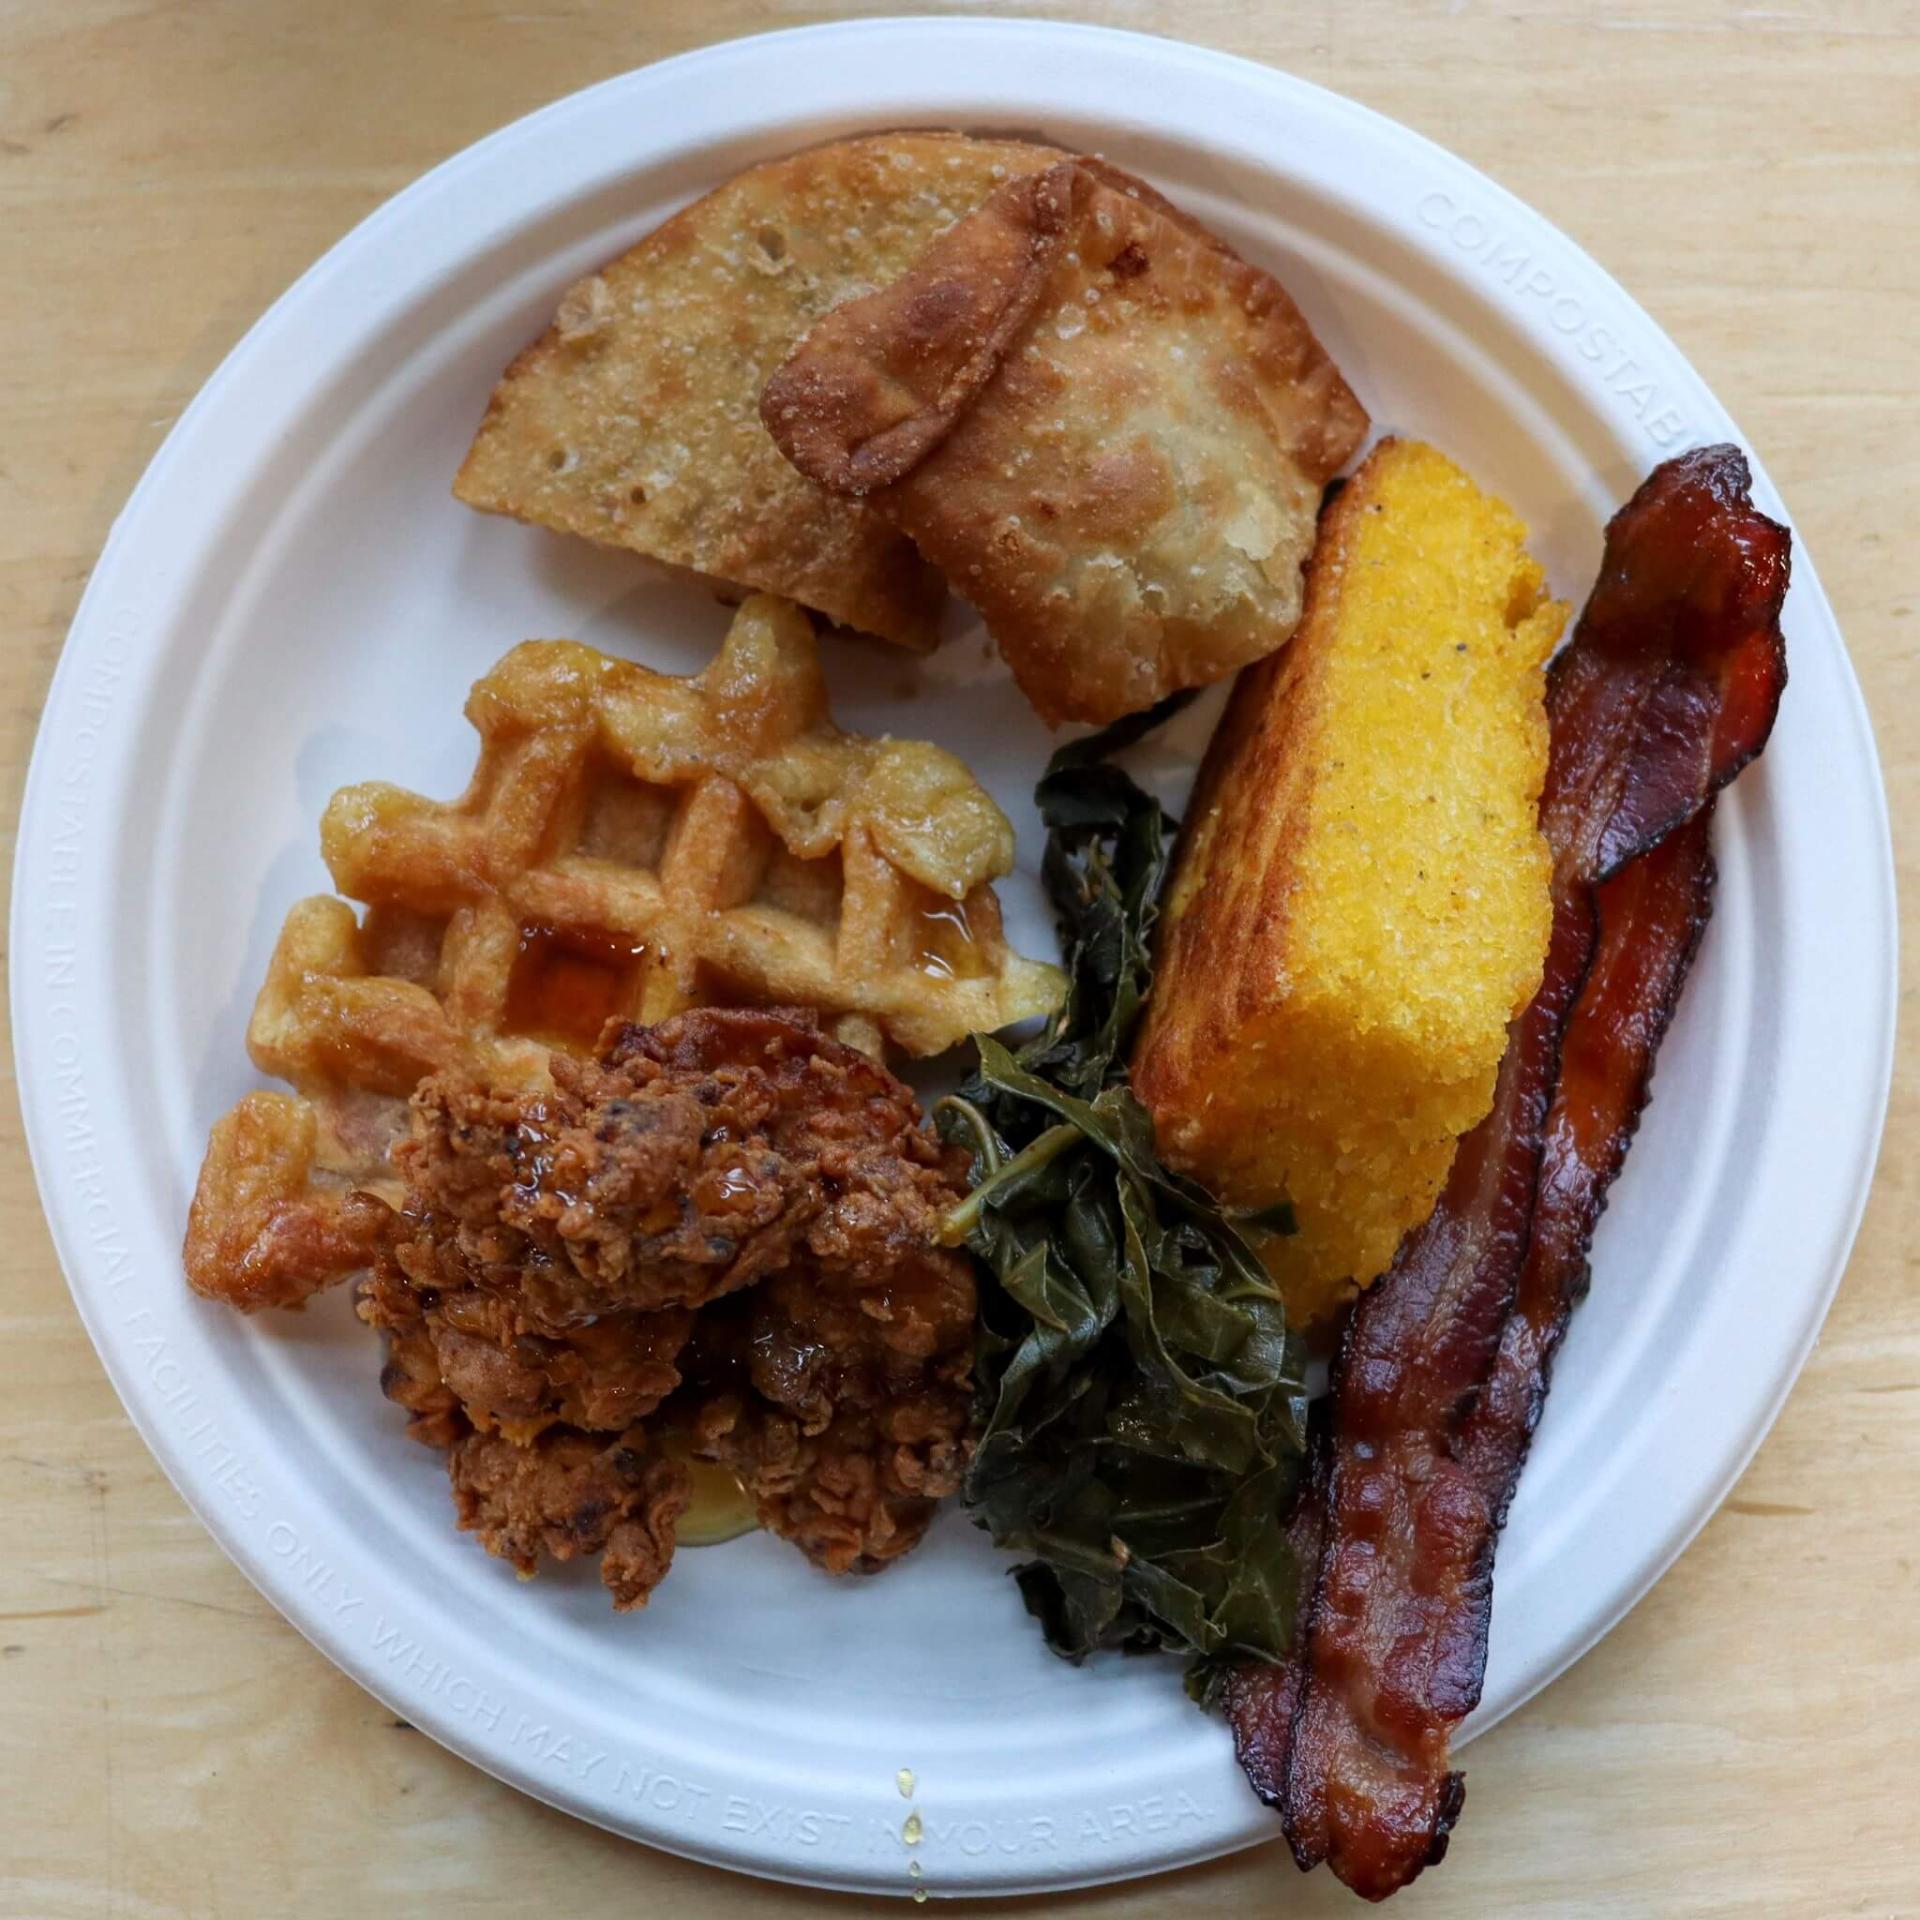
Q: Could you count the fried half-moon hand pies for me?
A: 2